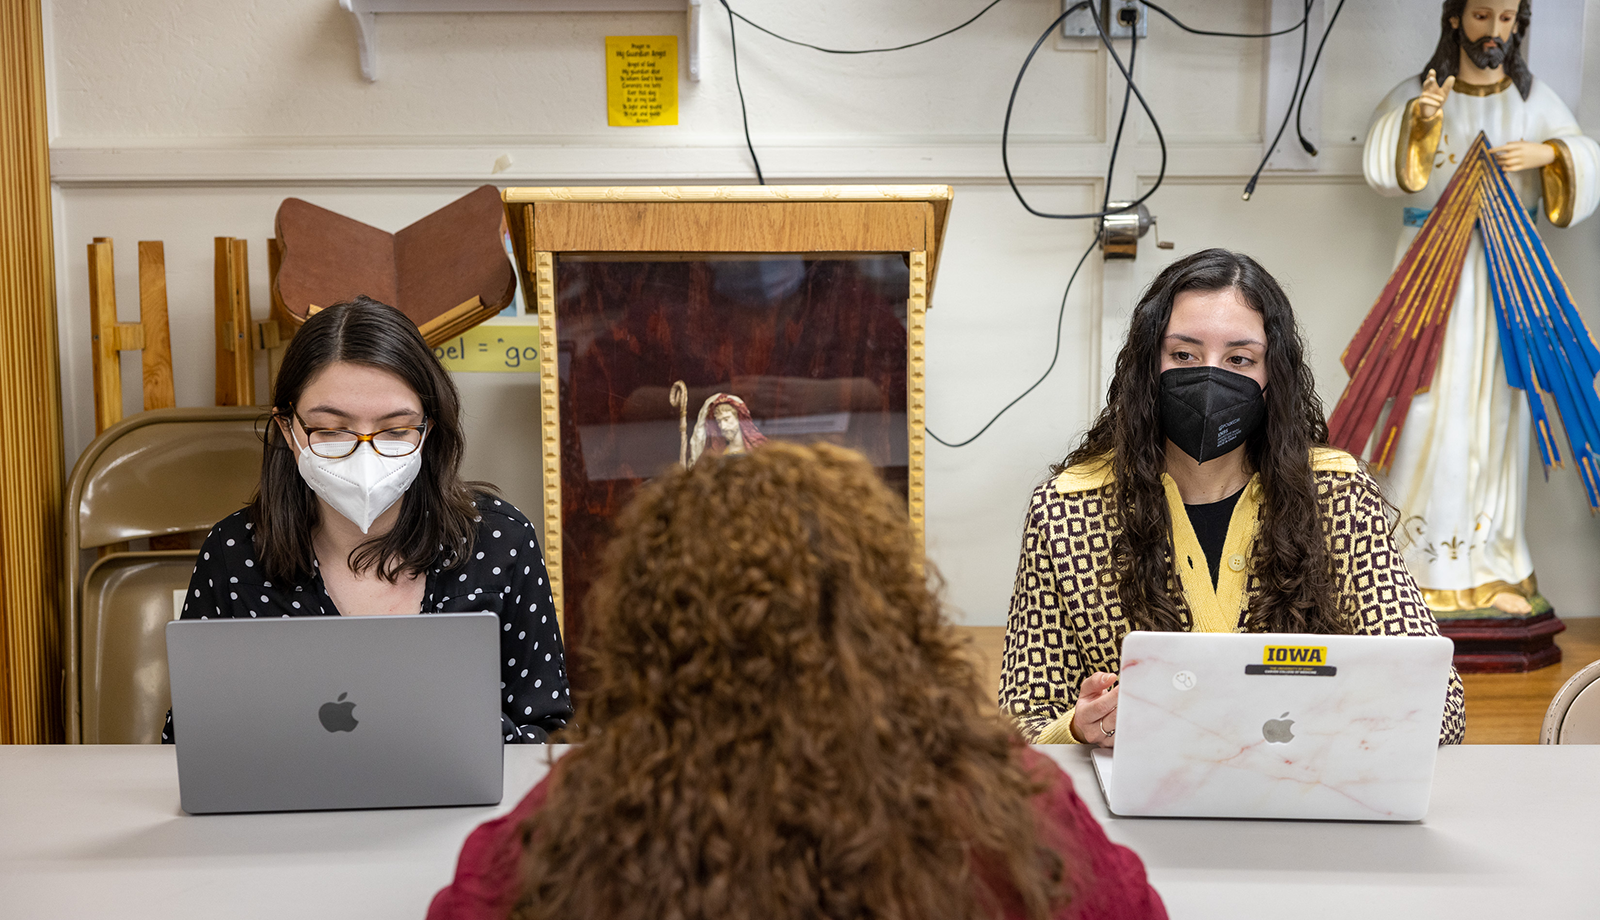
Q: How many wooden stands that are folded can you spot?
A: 2